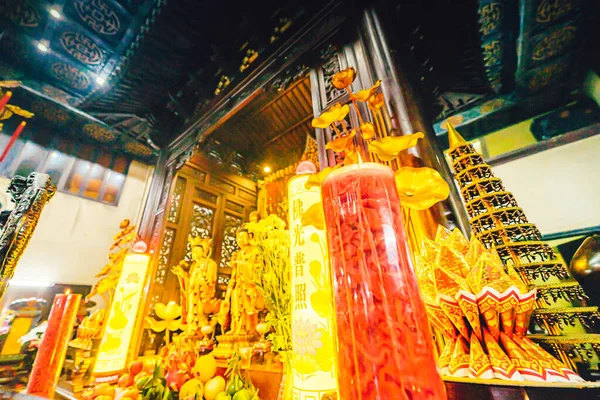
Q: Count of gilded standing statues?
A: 2